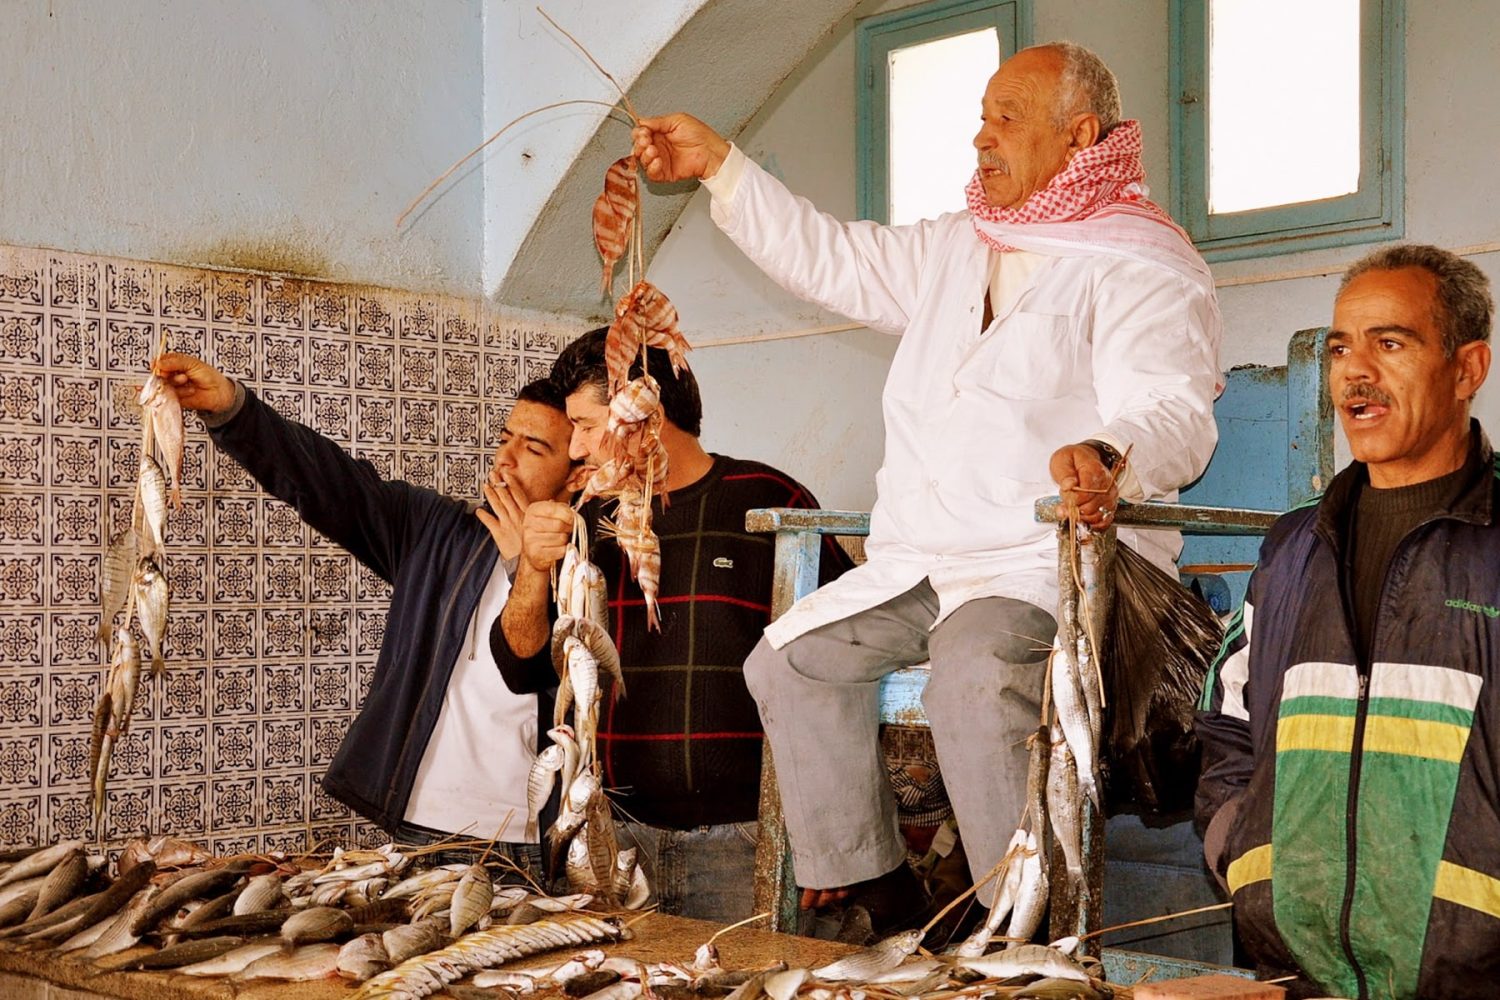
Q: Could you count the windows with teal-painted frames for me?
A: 2